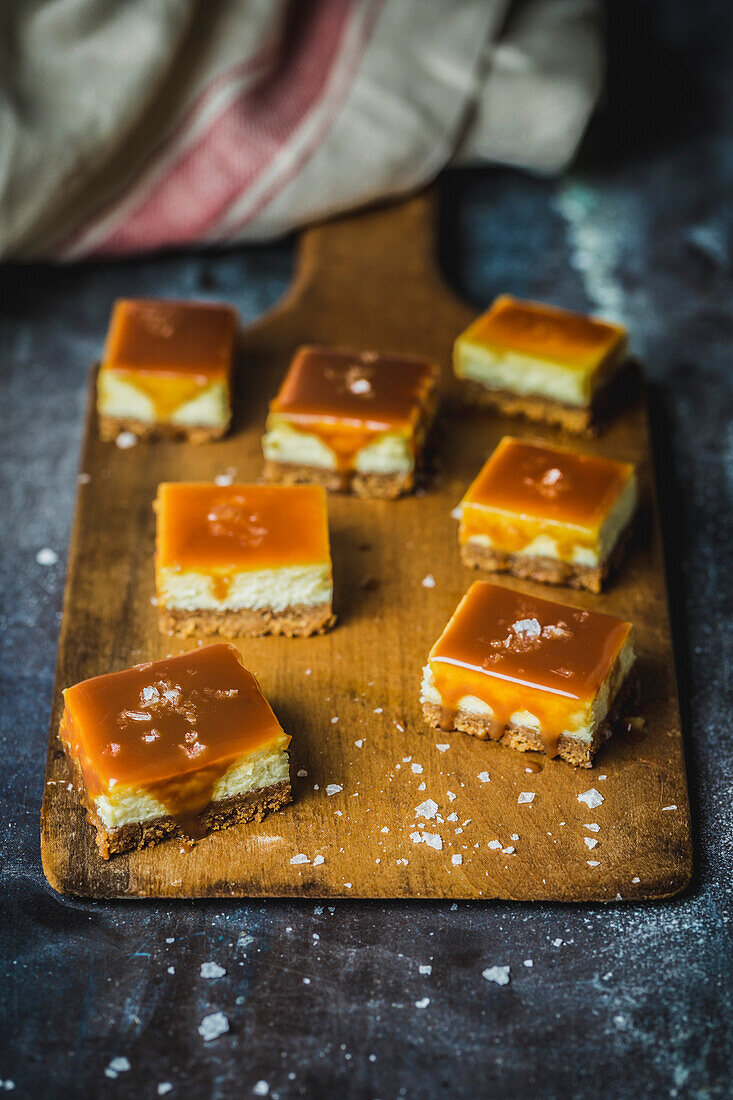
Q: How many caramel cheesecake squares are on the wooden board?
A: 7